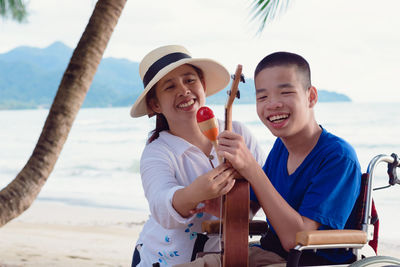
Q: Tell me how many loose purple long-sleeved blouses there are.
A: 0